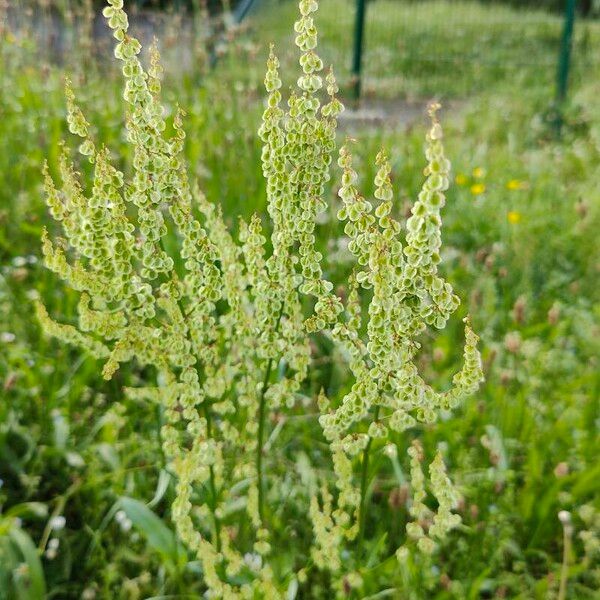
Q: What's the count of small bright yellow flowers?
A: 5